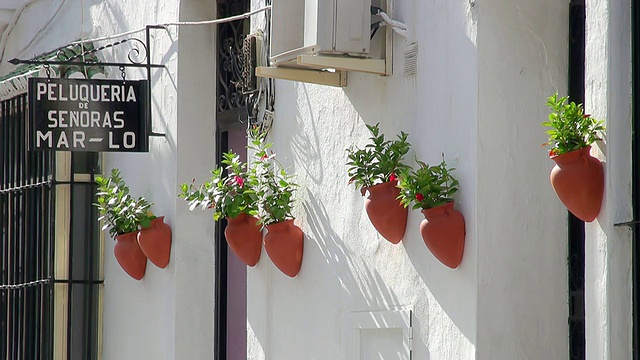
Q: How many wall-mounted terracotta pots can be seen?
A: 7